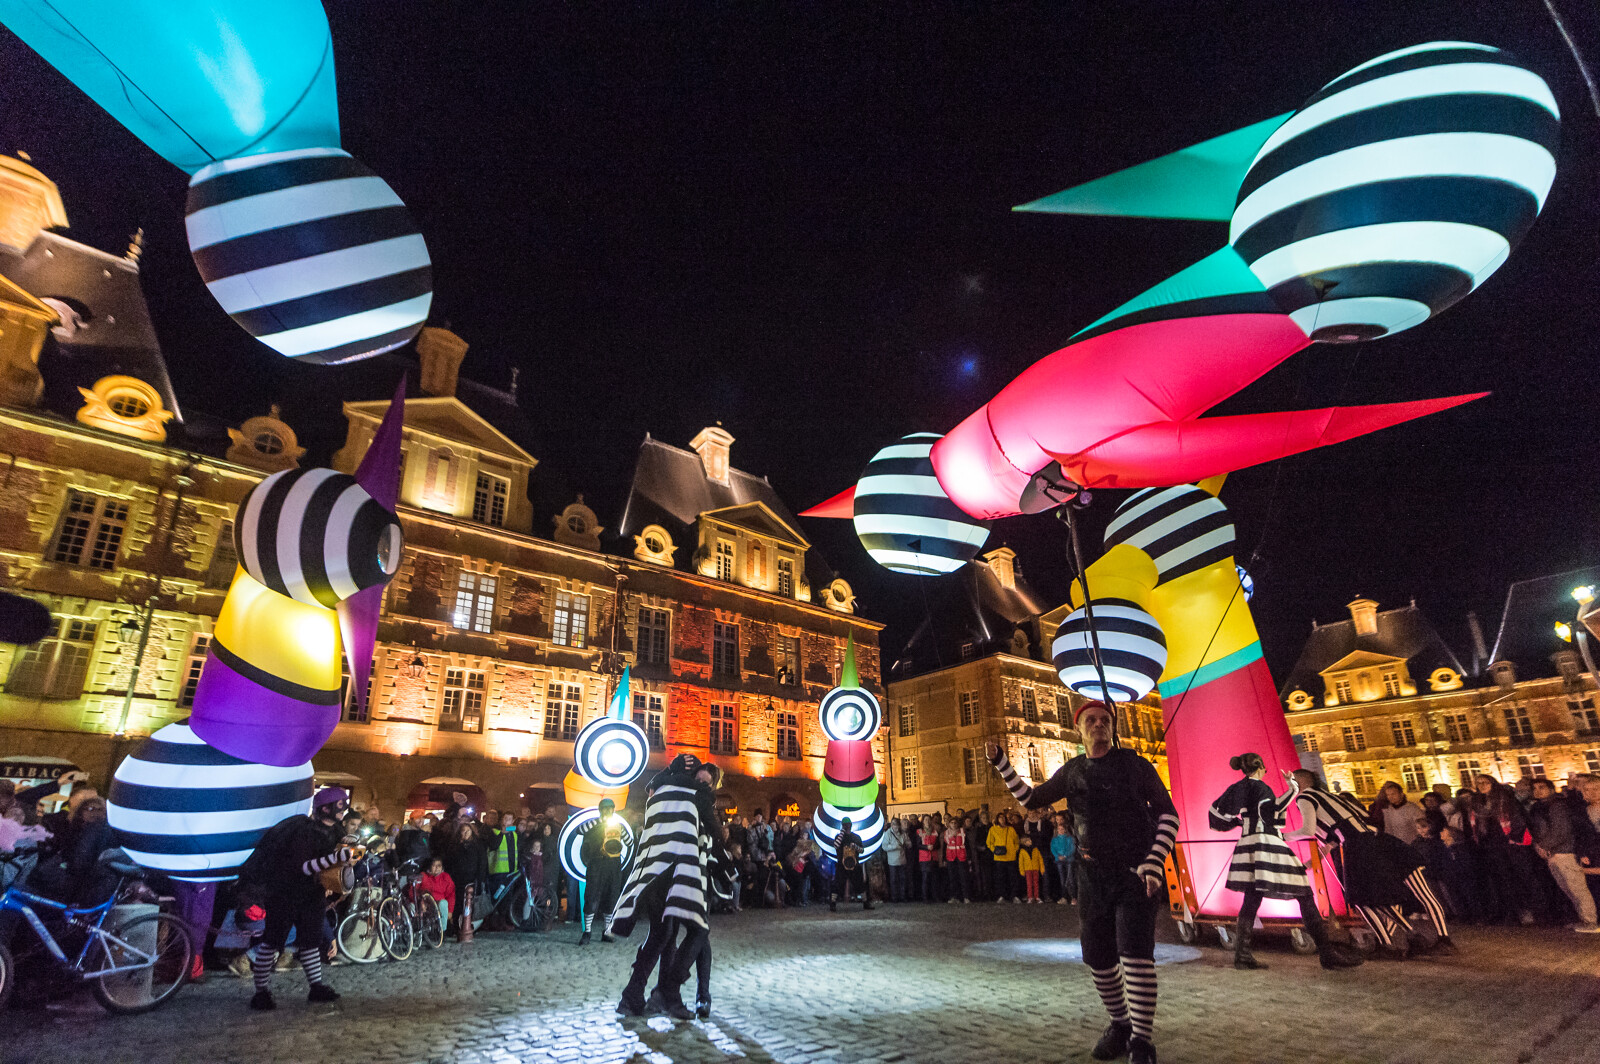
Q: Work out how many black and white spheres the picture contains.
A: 11